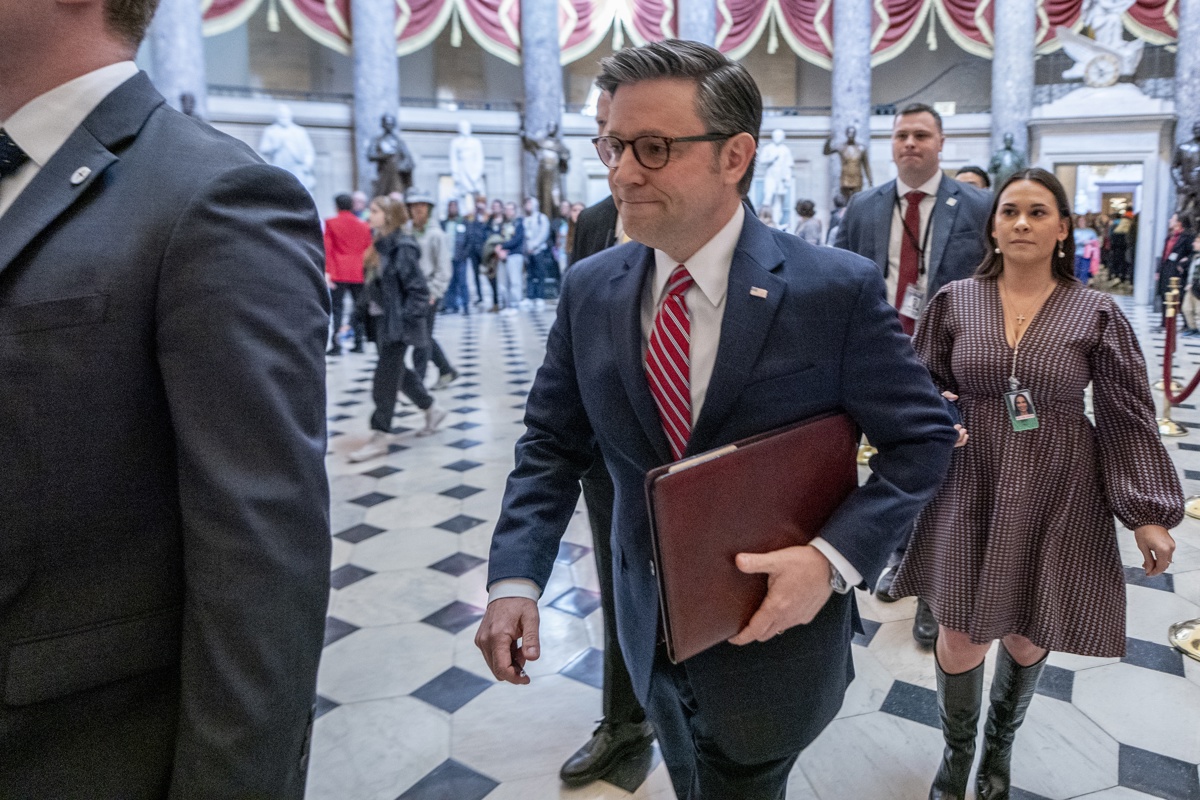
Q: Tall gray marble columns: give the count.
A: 7